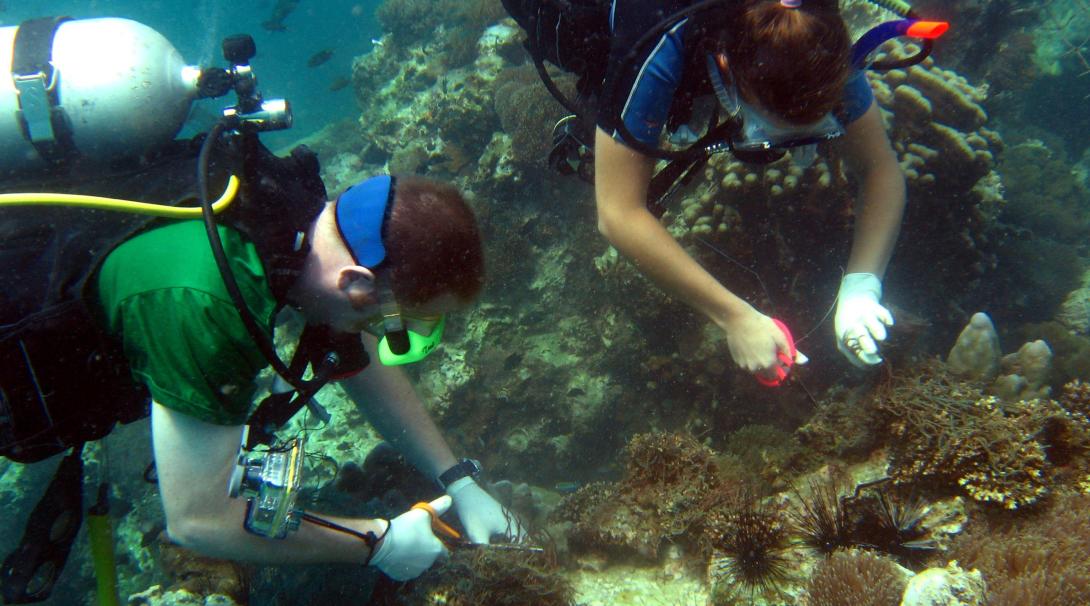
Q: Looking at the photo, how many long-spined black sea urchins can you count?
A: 3